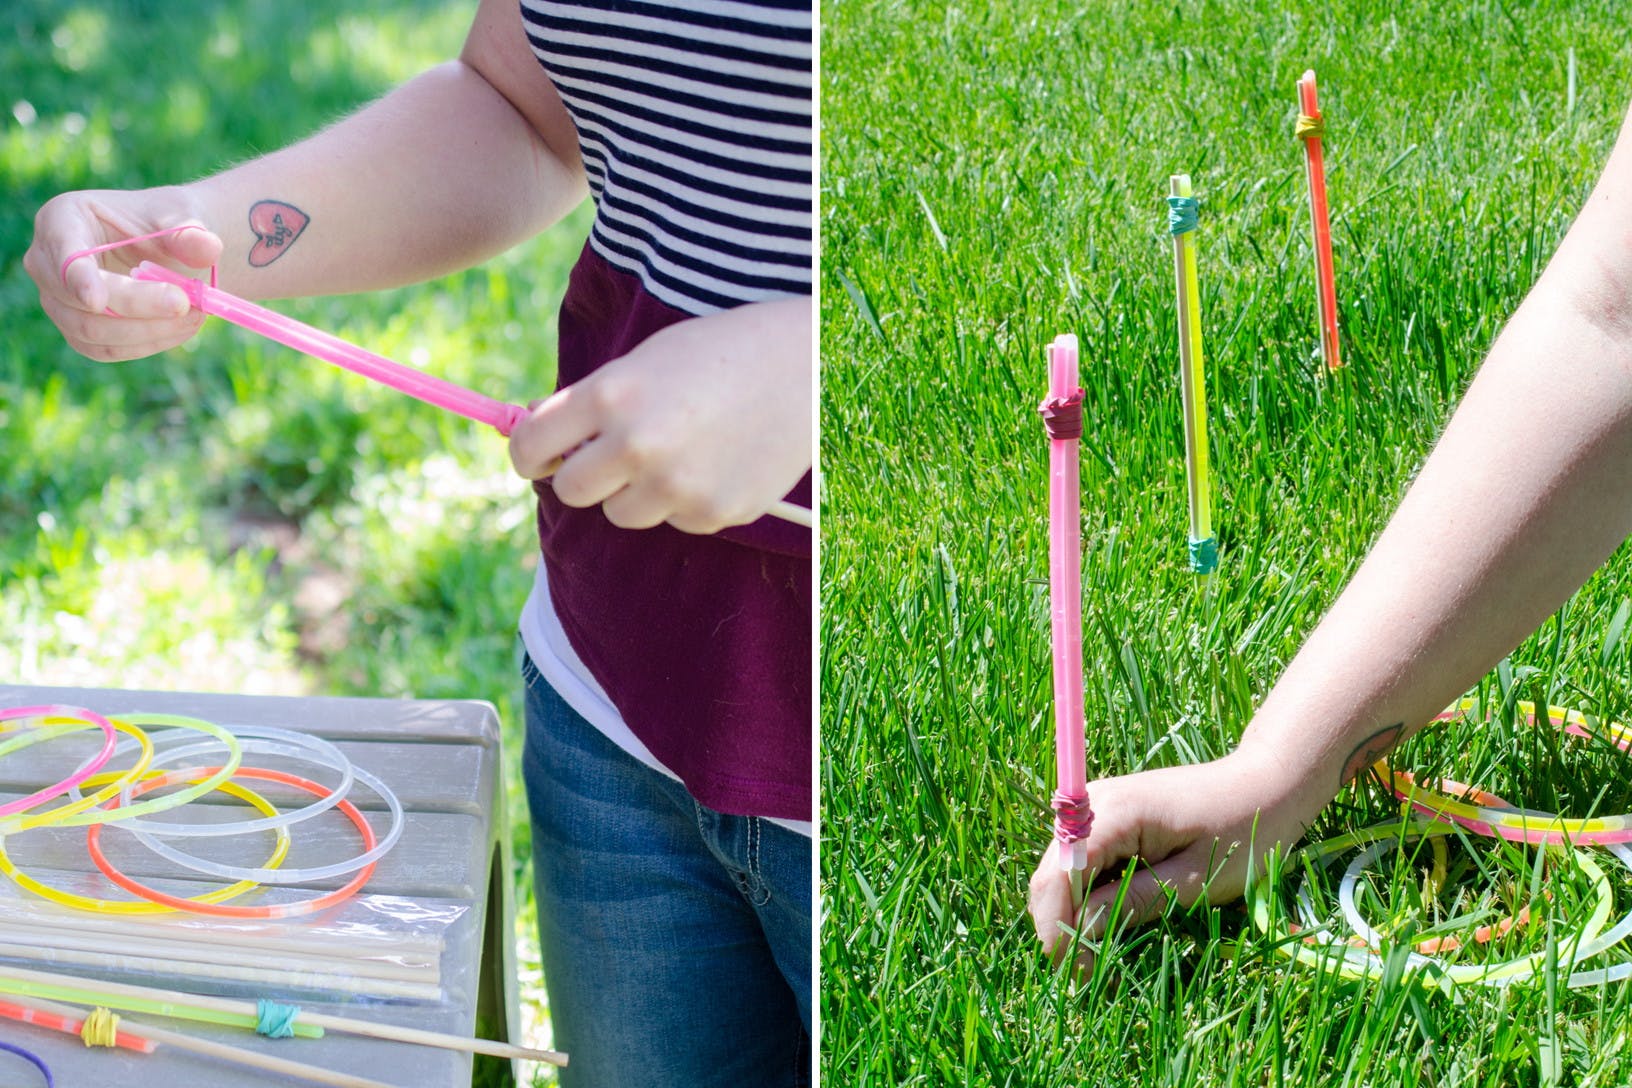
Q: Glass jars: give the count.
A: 0